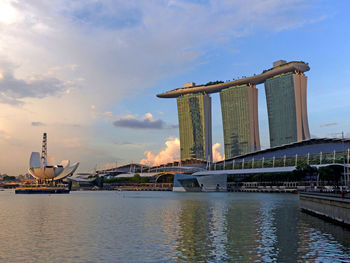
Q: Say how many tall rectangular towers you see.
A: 3